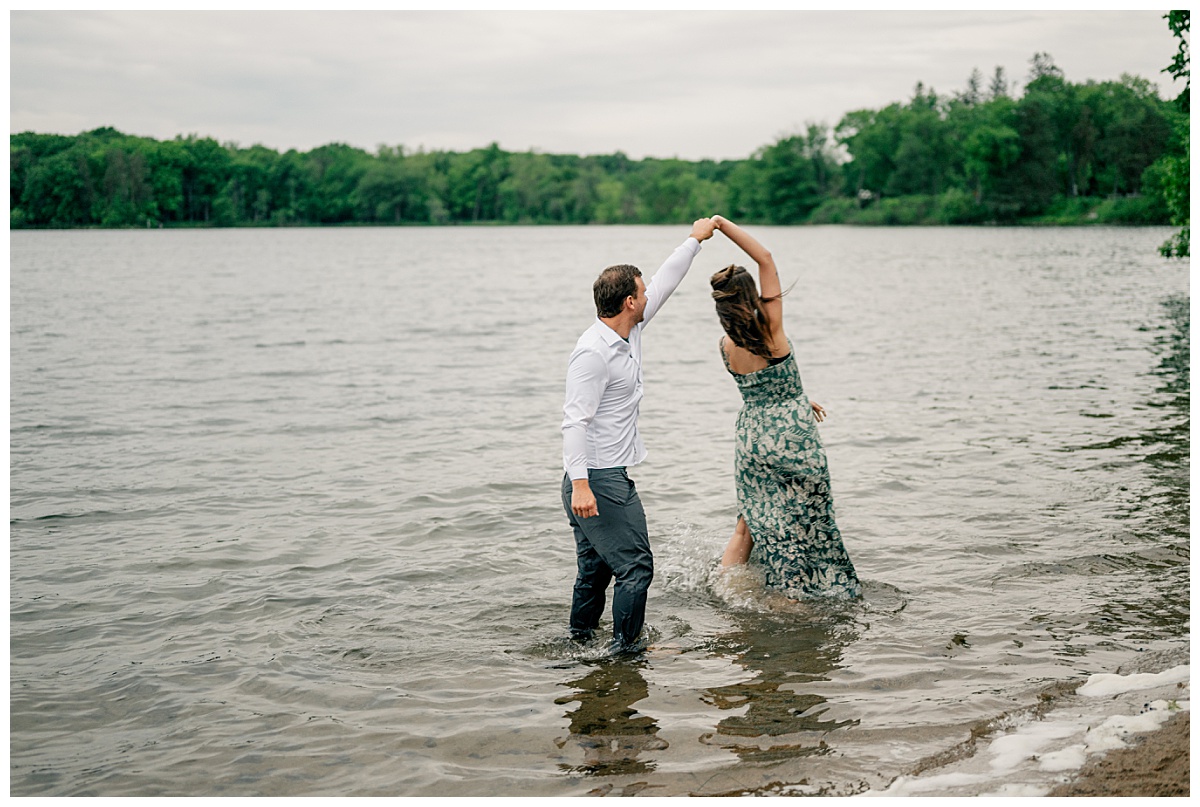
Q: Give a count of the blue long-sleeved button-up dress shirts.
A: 0